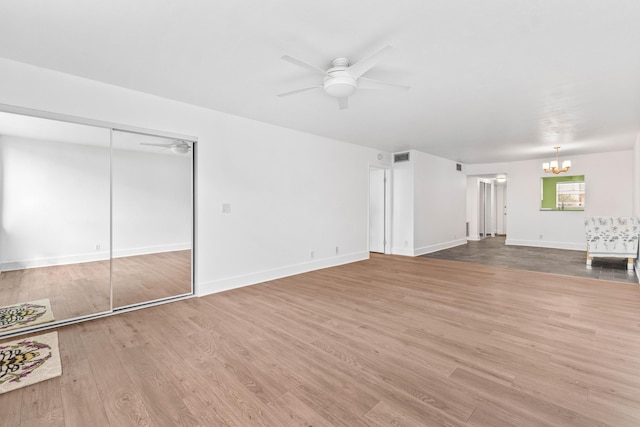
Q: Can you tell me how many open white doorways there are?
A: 2